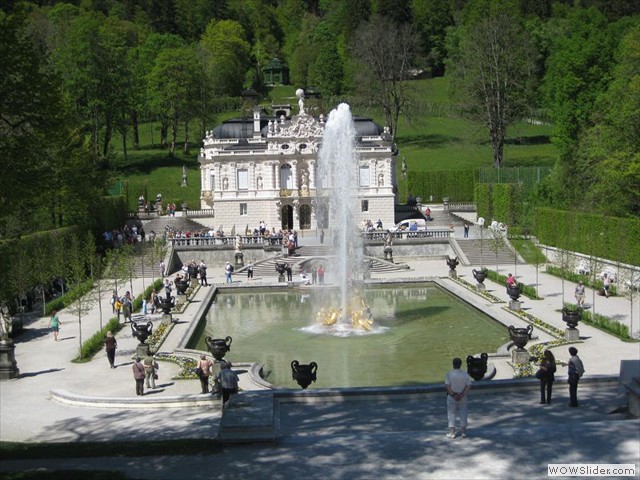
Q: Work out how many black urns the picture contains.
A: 13